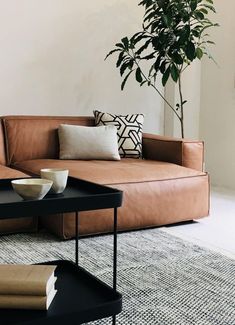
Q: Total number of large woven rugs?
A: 1